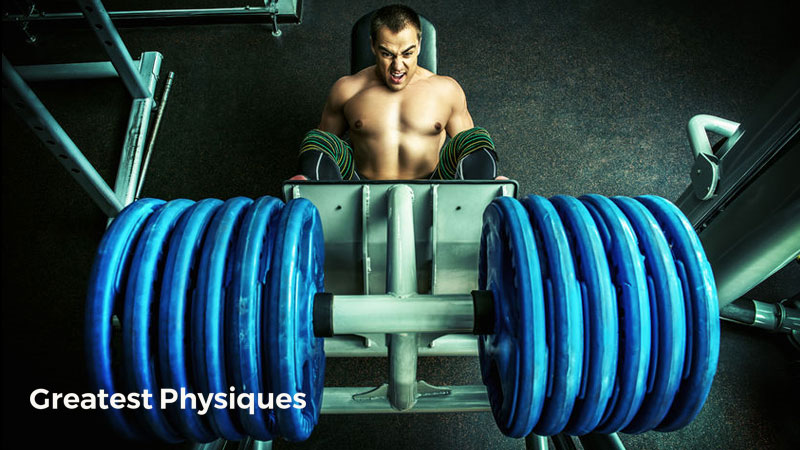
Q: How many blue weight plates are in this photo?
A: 12